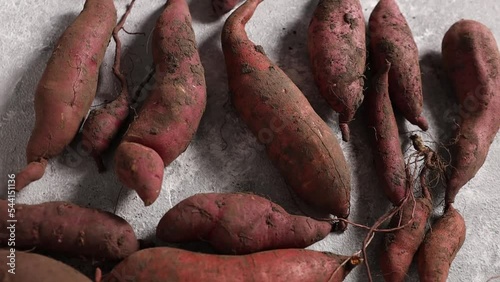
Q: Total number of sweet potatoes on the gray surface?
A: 15